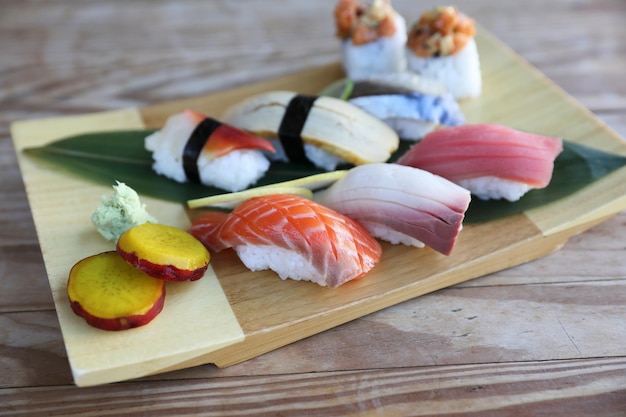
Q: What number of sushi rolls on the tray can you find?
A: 8